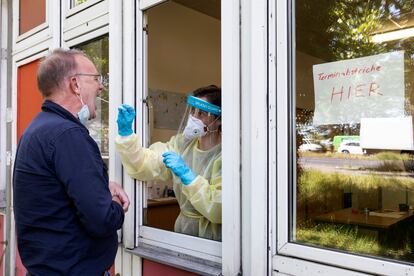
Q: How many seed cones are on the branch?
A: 0